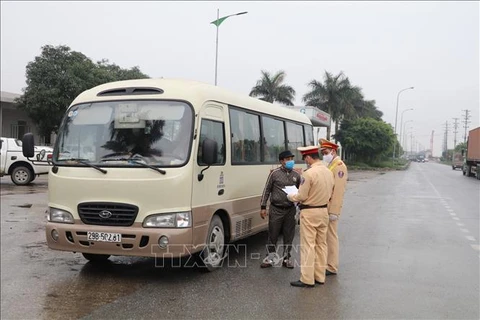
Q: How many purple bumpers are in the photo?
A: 0